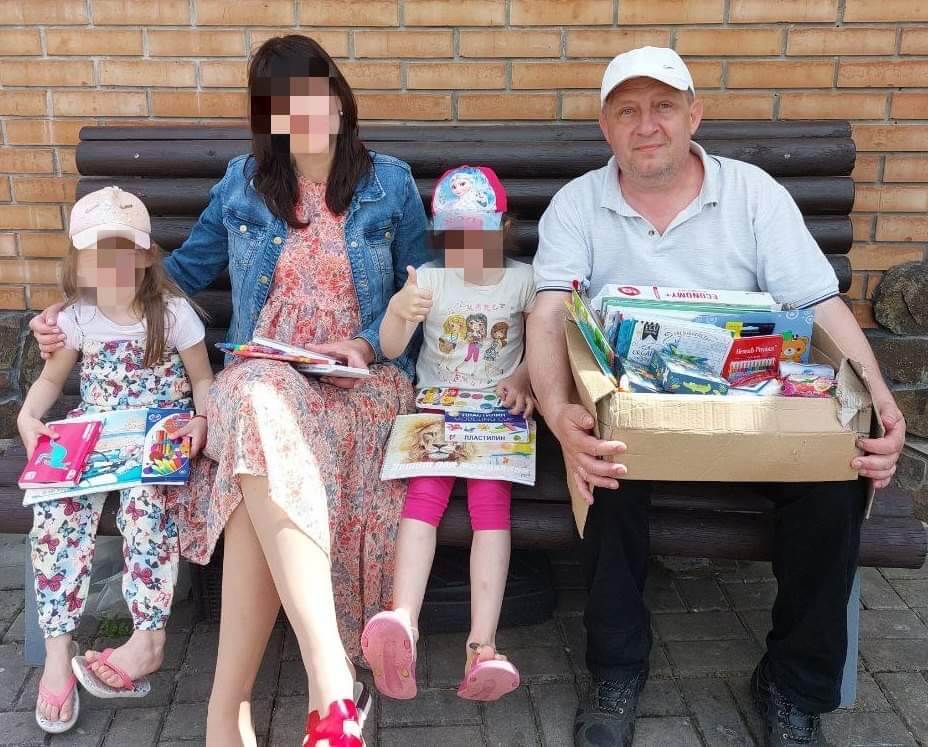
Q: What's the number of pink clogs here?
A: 2